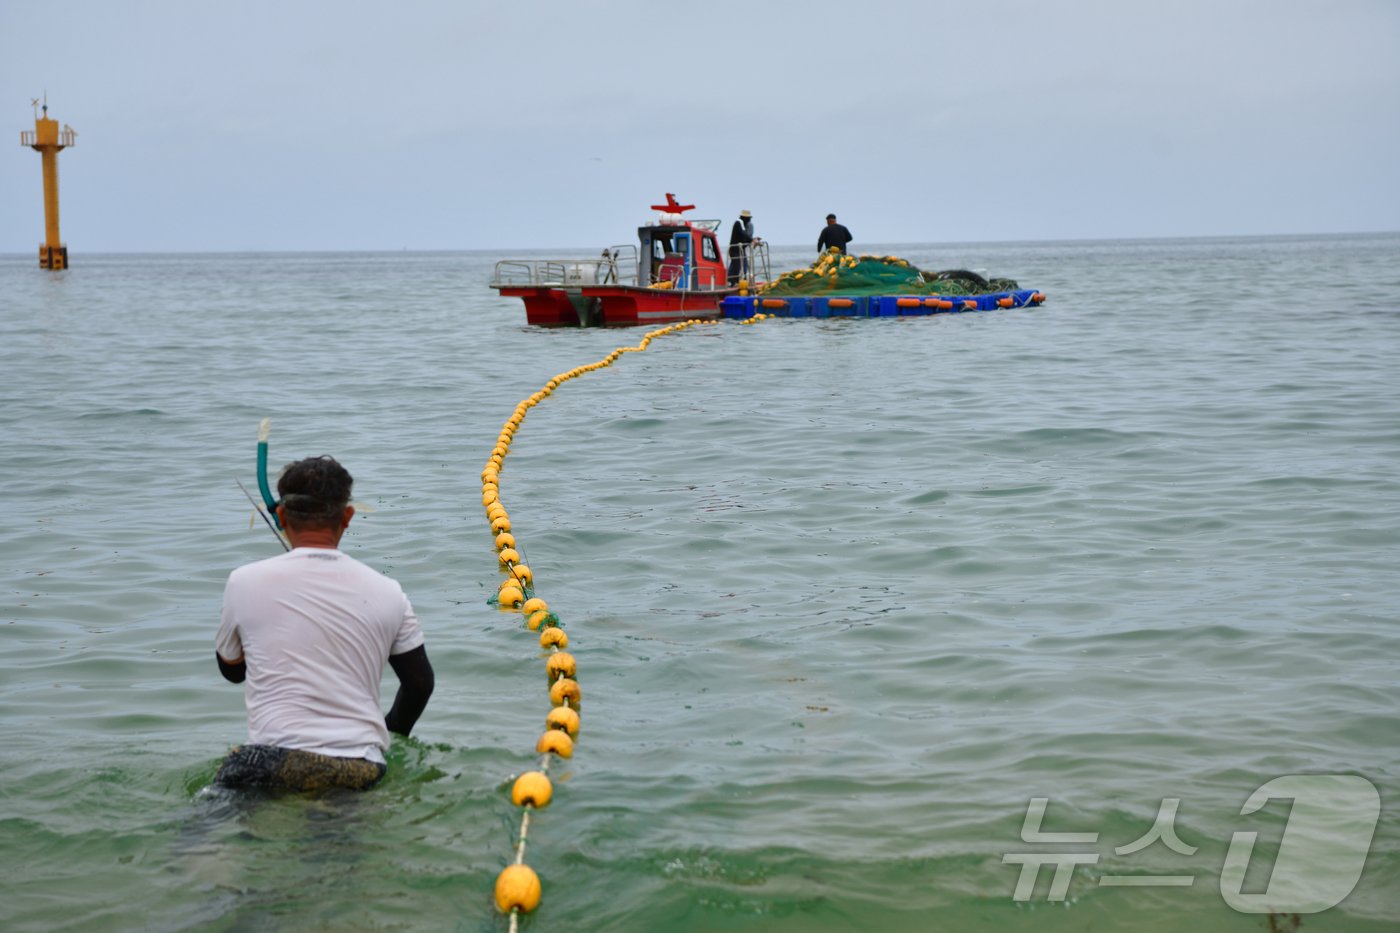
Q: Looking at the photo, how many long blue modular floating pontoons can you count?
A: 1